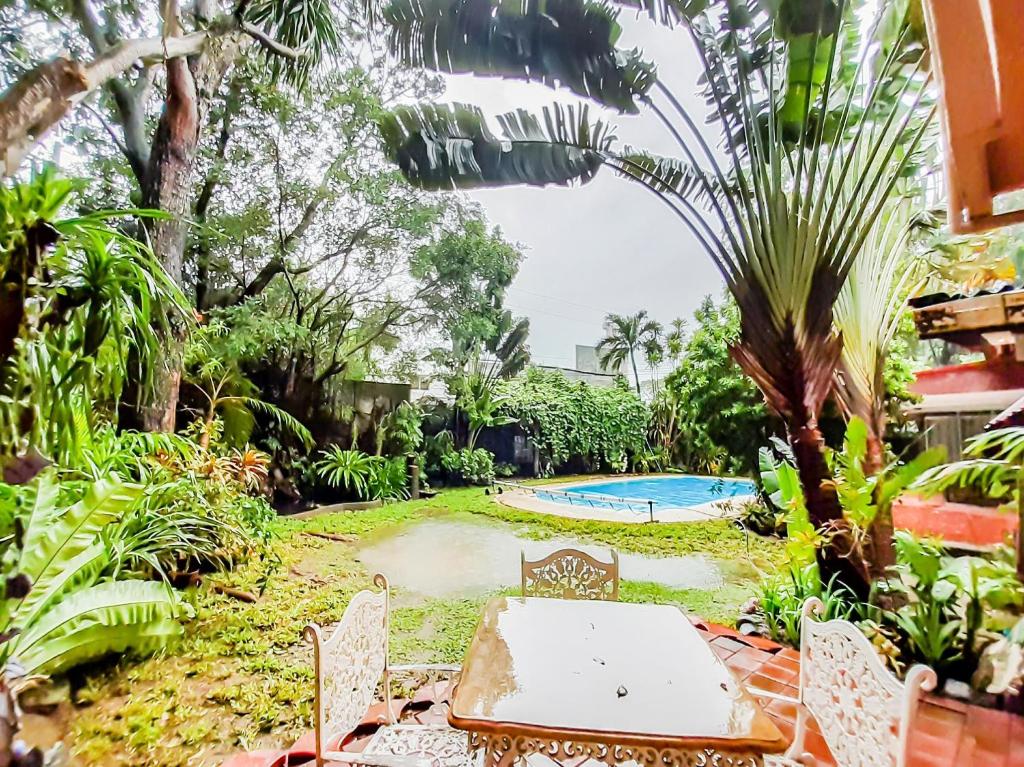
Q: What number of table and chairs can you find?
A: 4